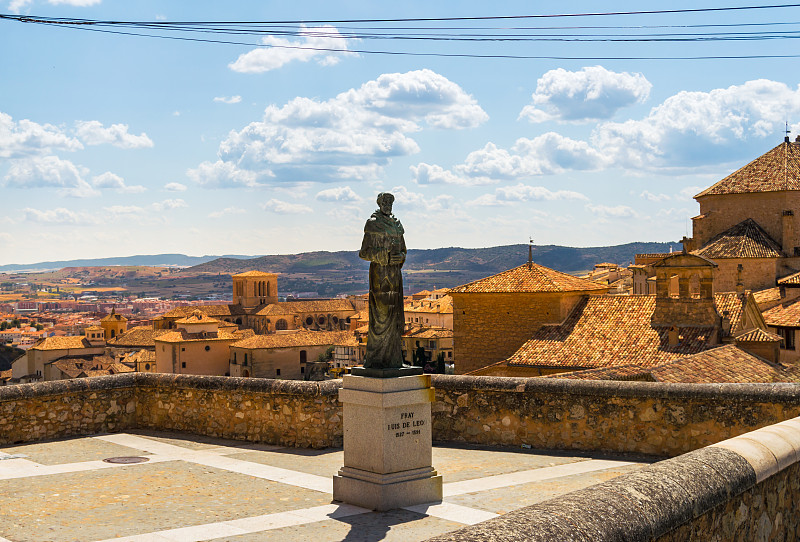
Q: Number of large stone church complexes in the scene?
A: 2